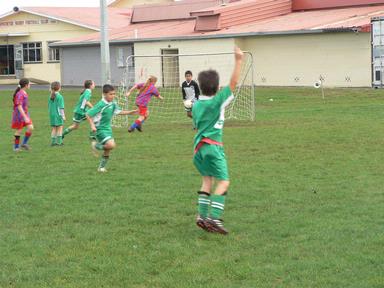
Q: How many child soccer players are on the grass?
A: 7